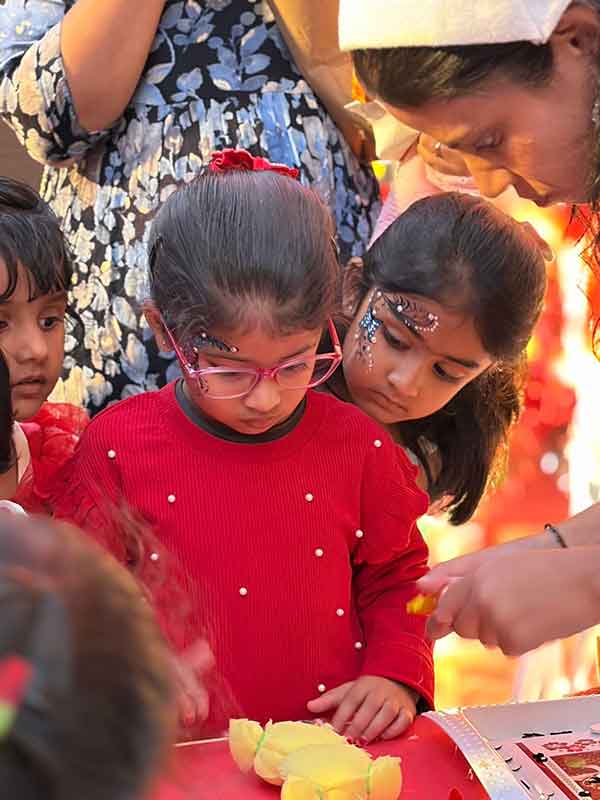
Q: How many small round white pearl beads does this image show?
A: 11